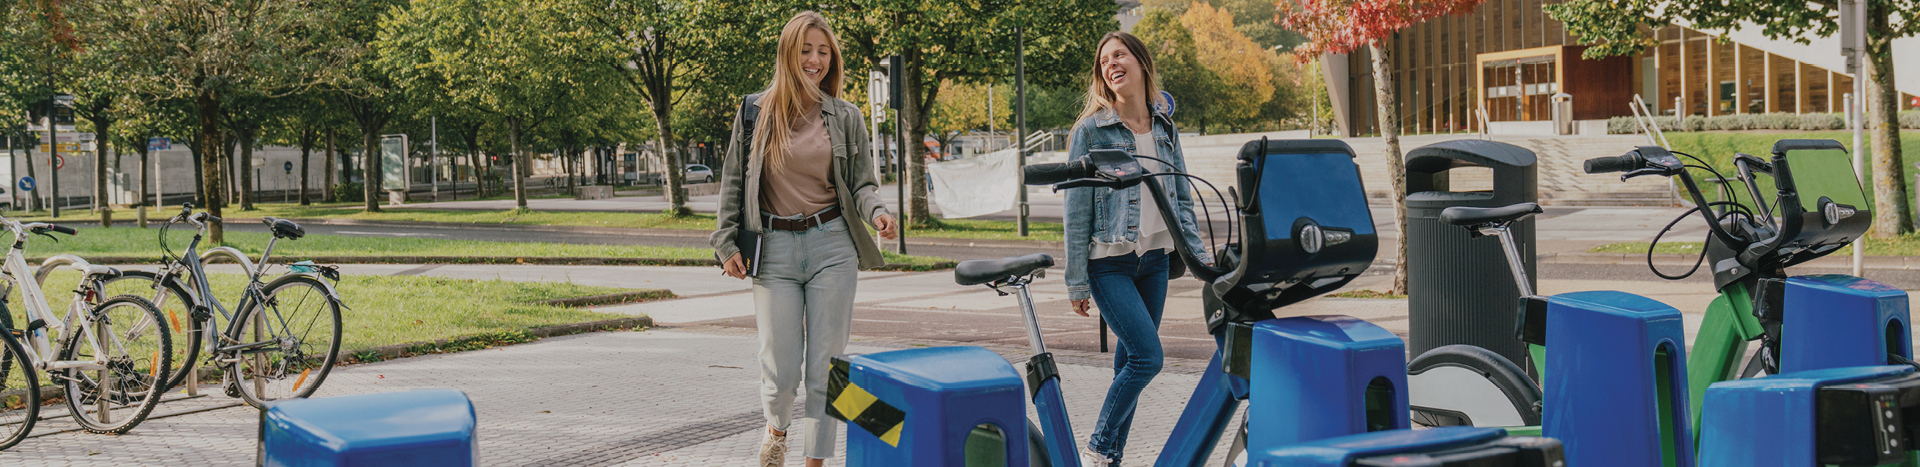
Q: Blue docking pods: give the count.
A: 7